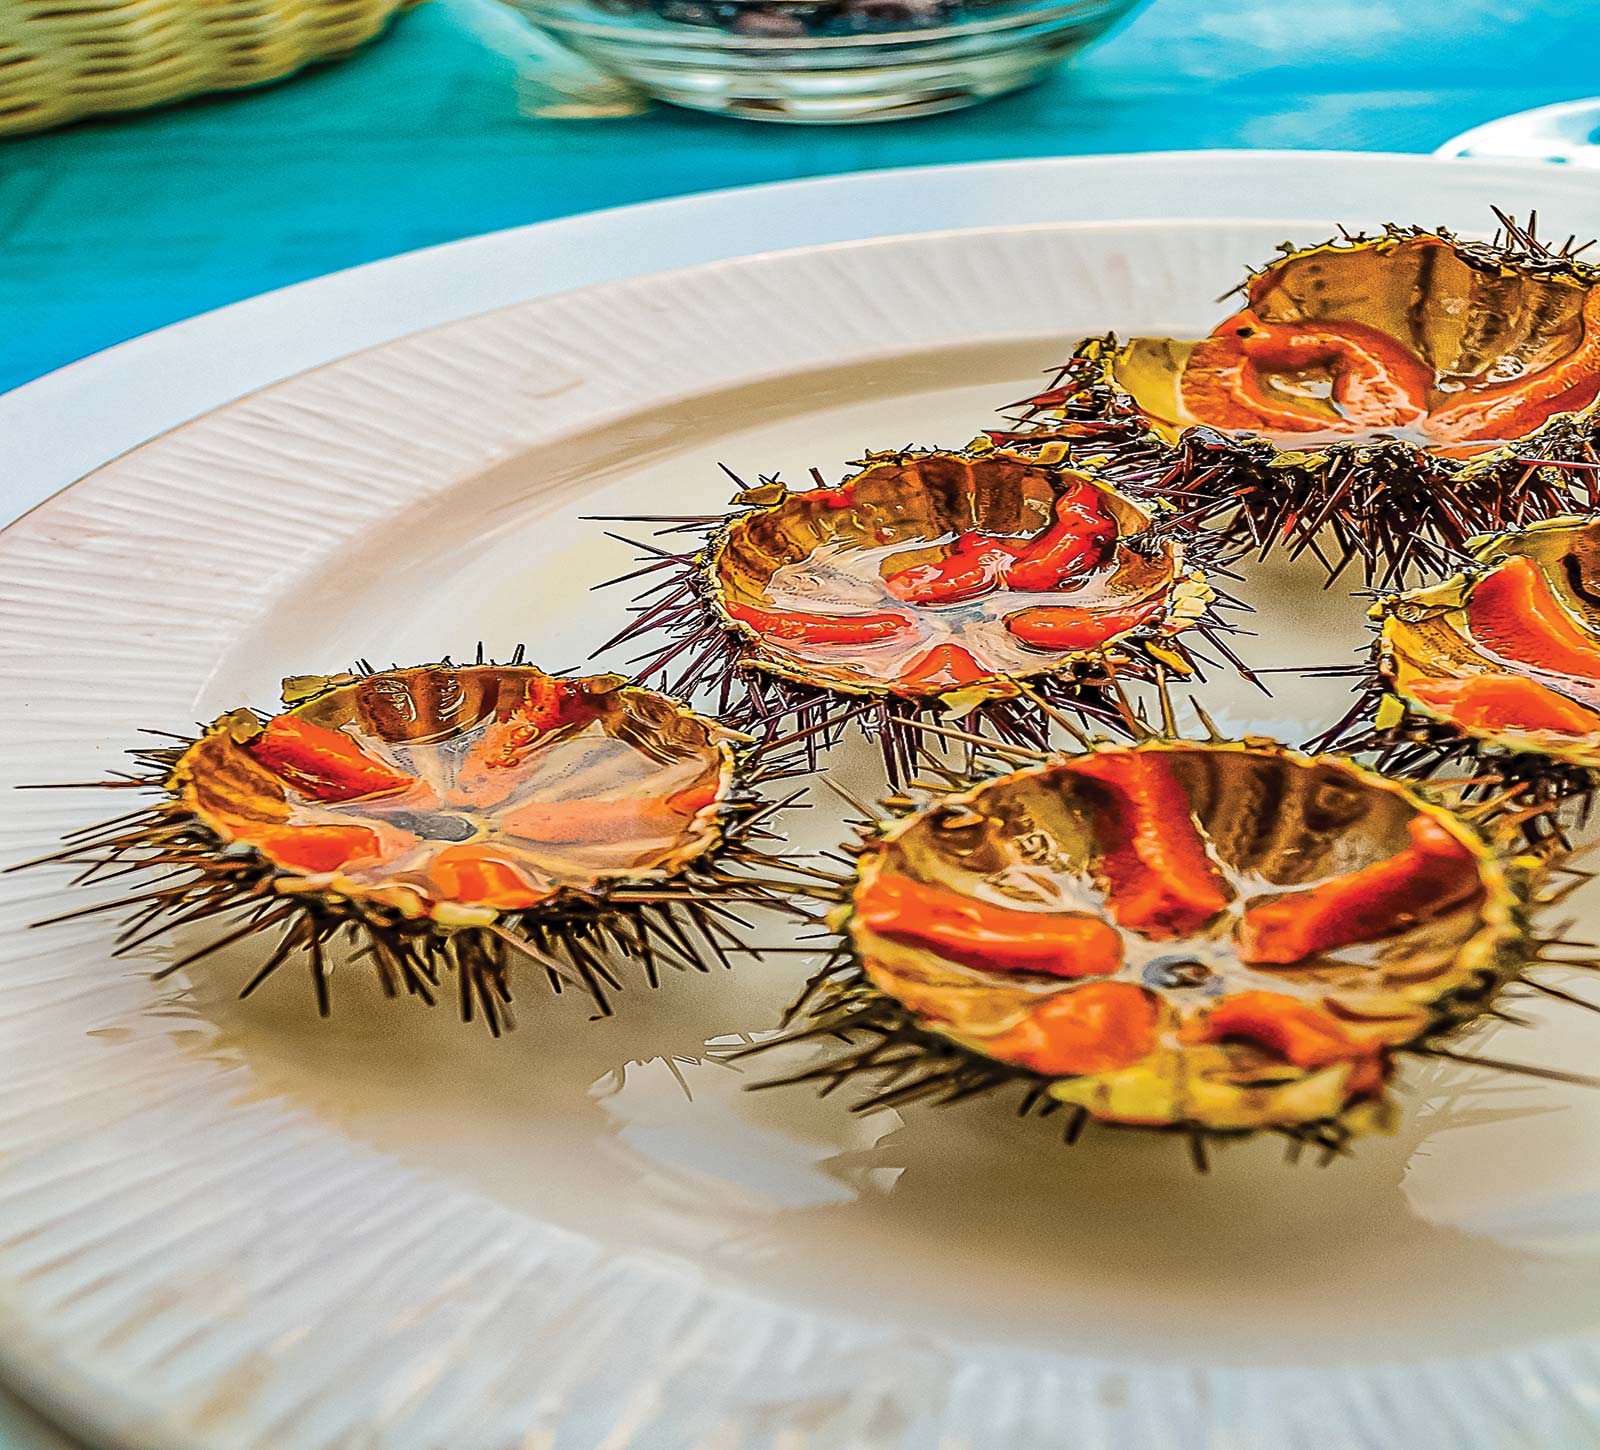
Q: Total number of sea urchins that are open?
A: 5